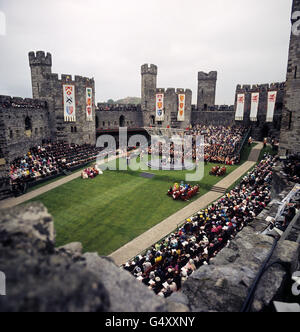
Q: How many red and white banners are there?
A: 3